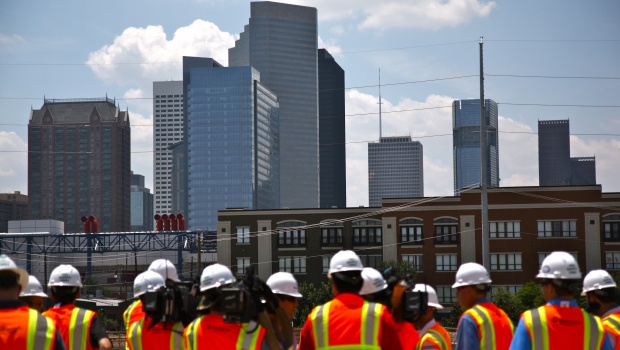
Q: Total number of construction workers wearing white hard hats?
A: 13